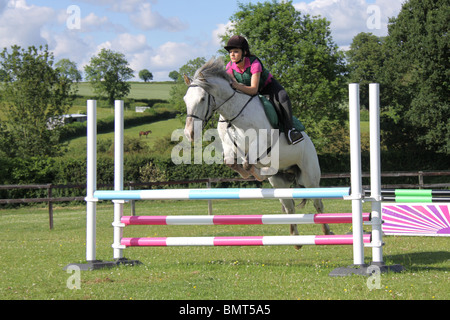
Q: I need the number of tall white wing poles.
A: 4